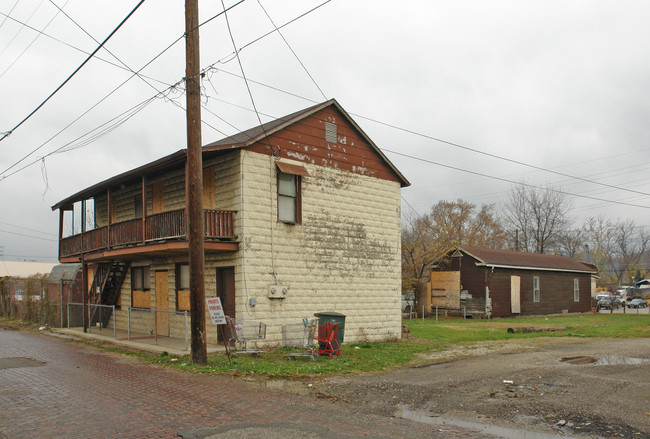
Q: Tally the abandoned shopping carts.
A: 3